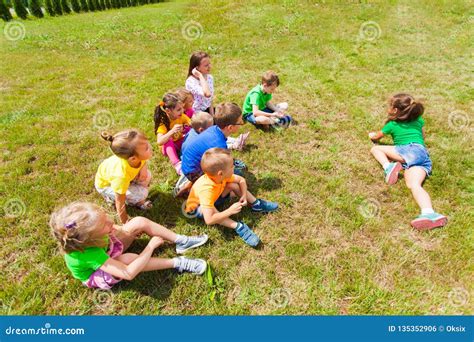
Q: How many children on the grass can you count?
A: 10